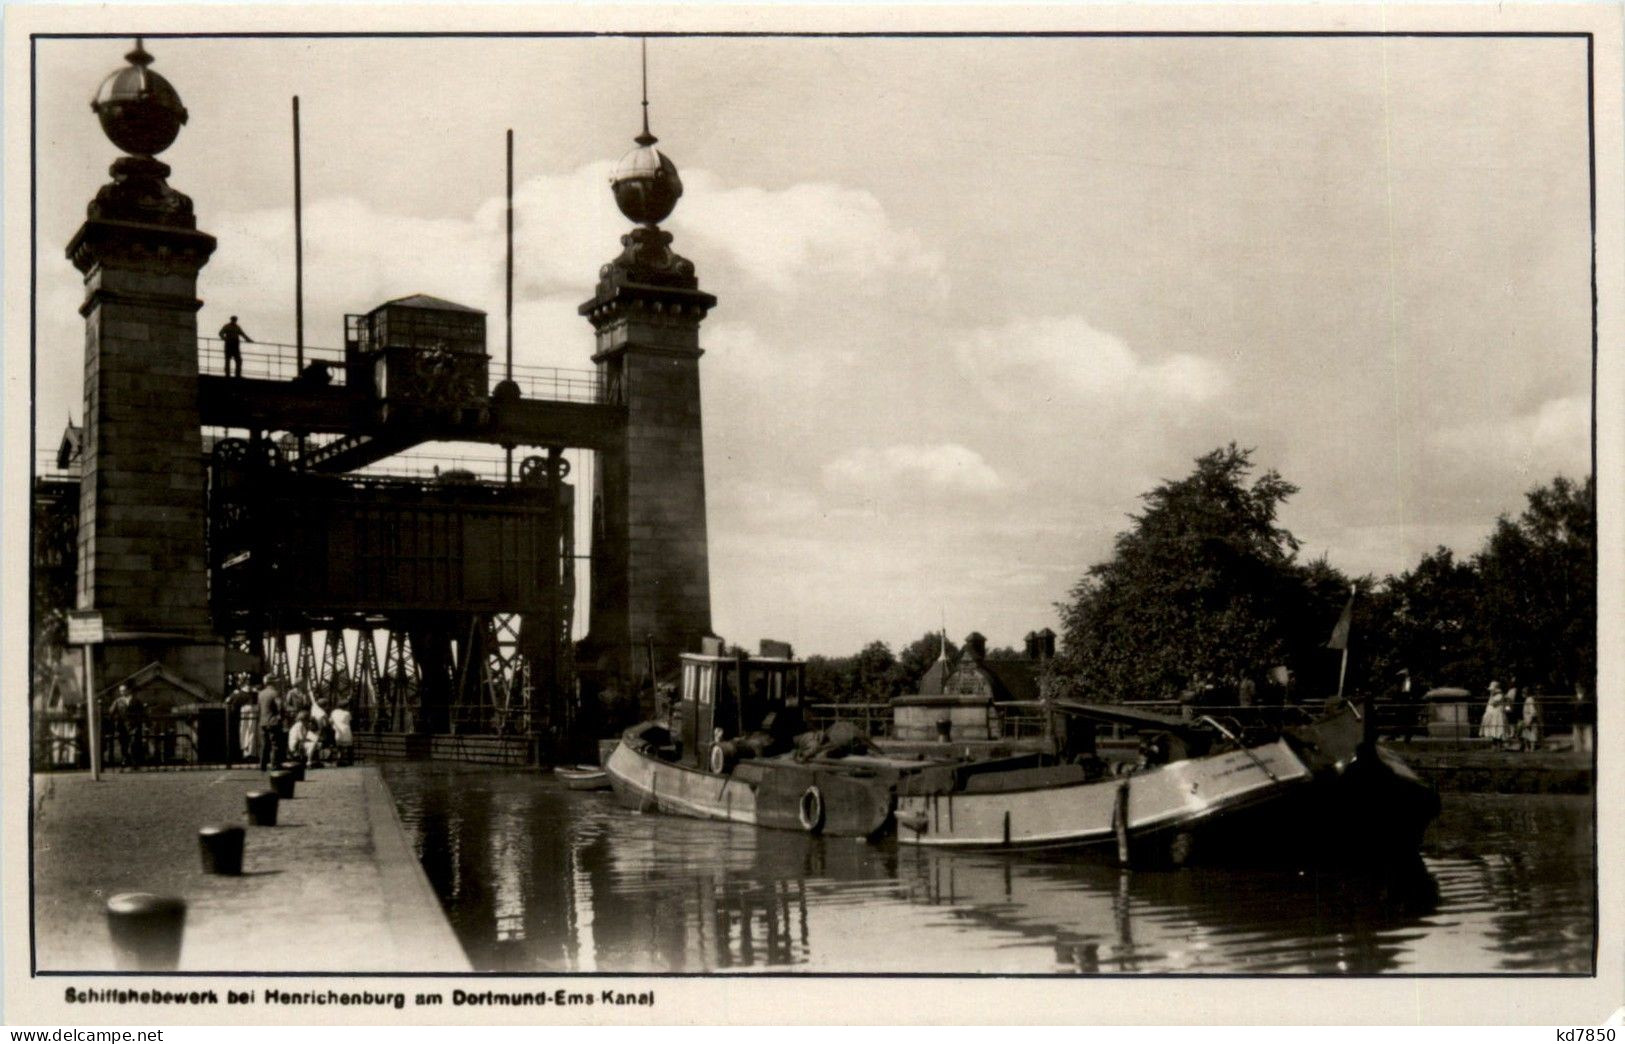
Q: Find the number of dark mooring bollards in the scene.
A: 5